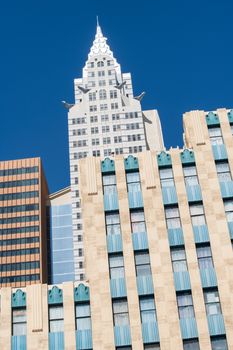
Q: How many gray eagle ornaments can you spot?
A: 4